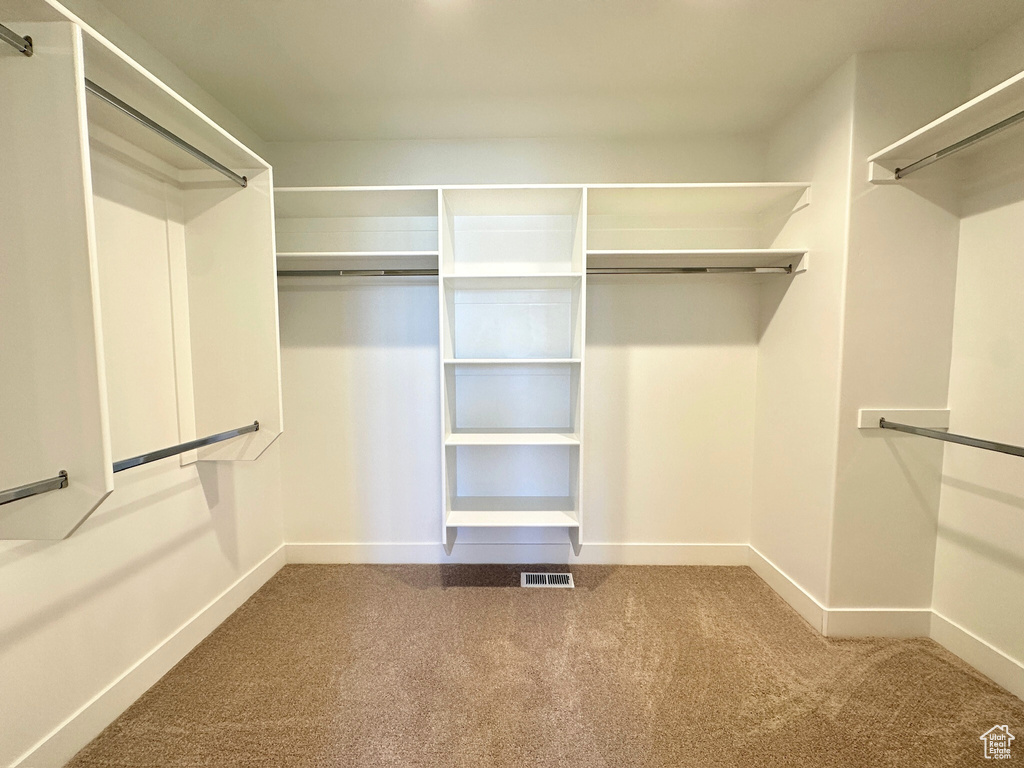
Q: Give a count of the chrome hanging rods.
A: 8